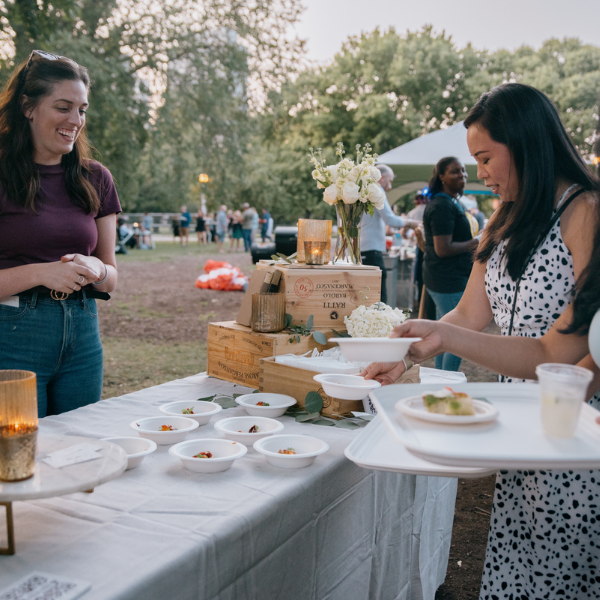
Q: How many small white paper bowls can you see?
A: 9